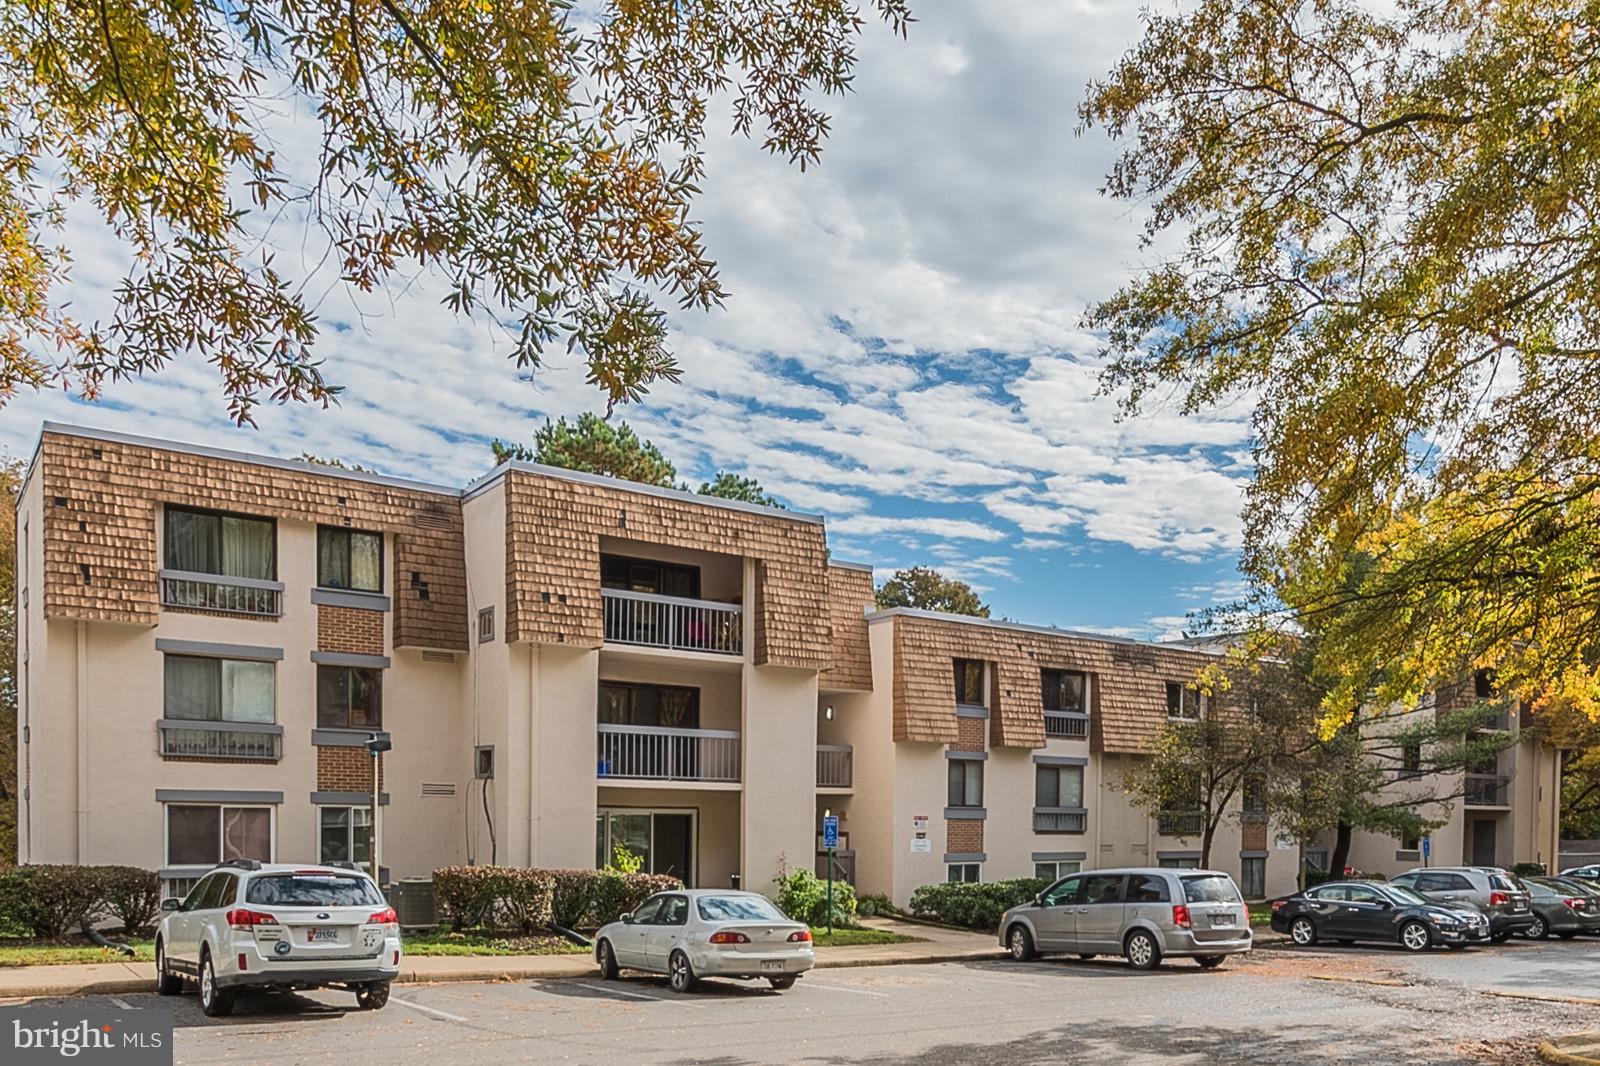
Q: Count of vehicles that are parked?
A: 7